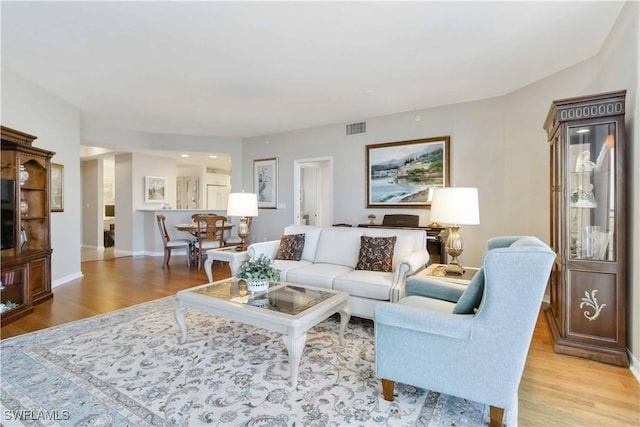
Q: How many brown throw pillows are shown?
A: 2